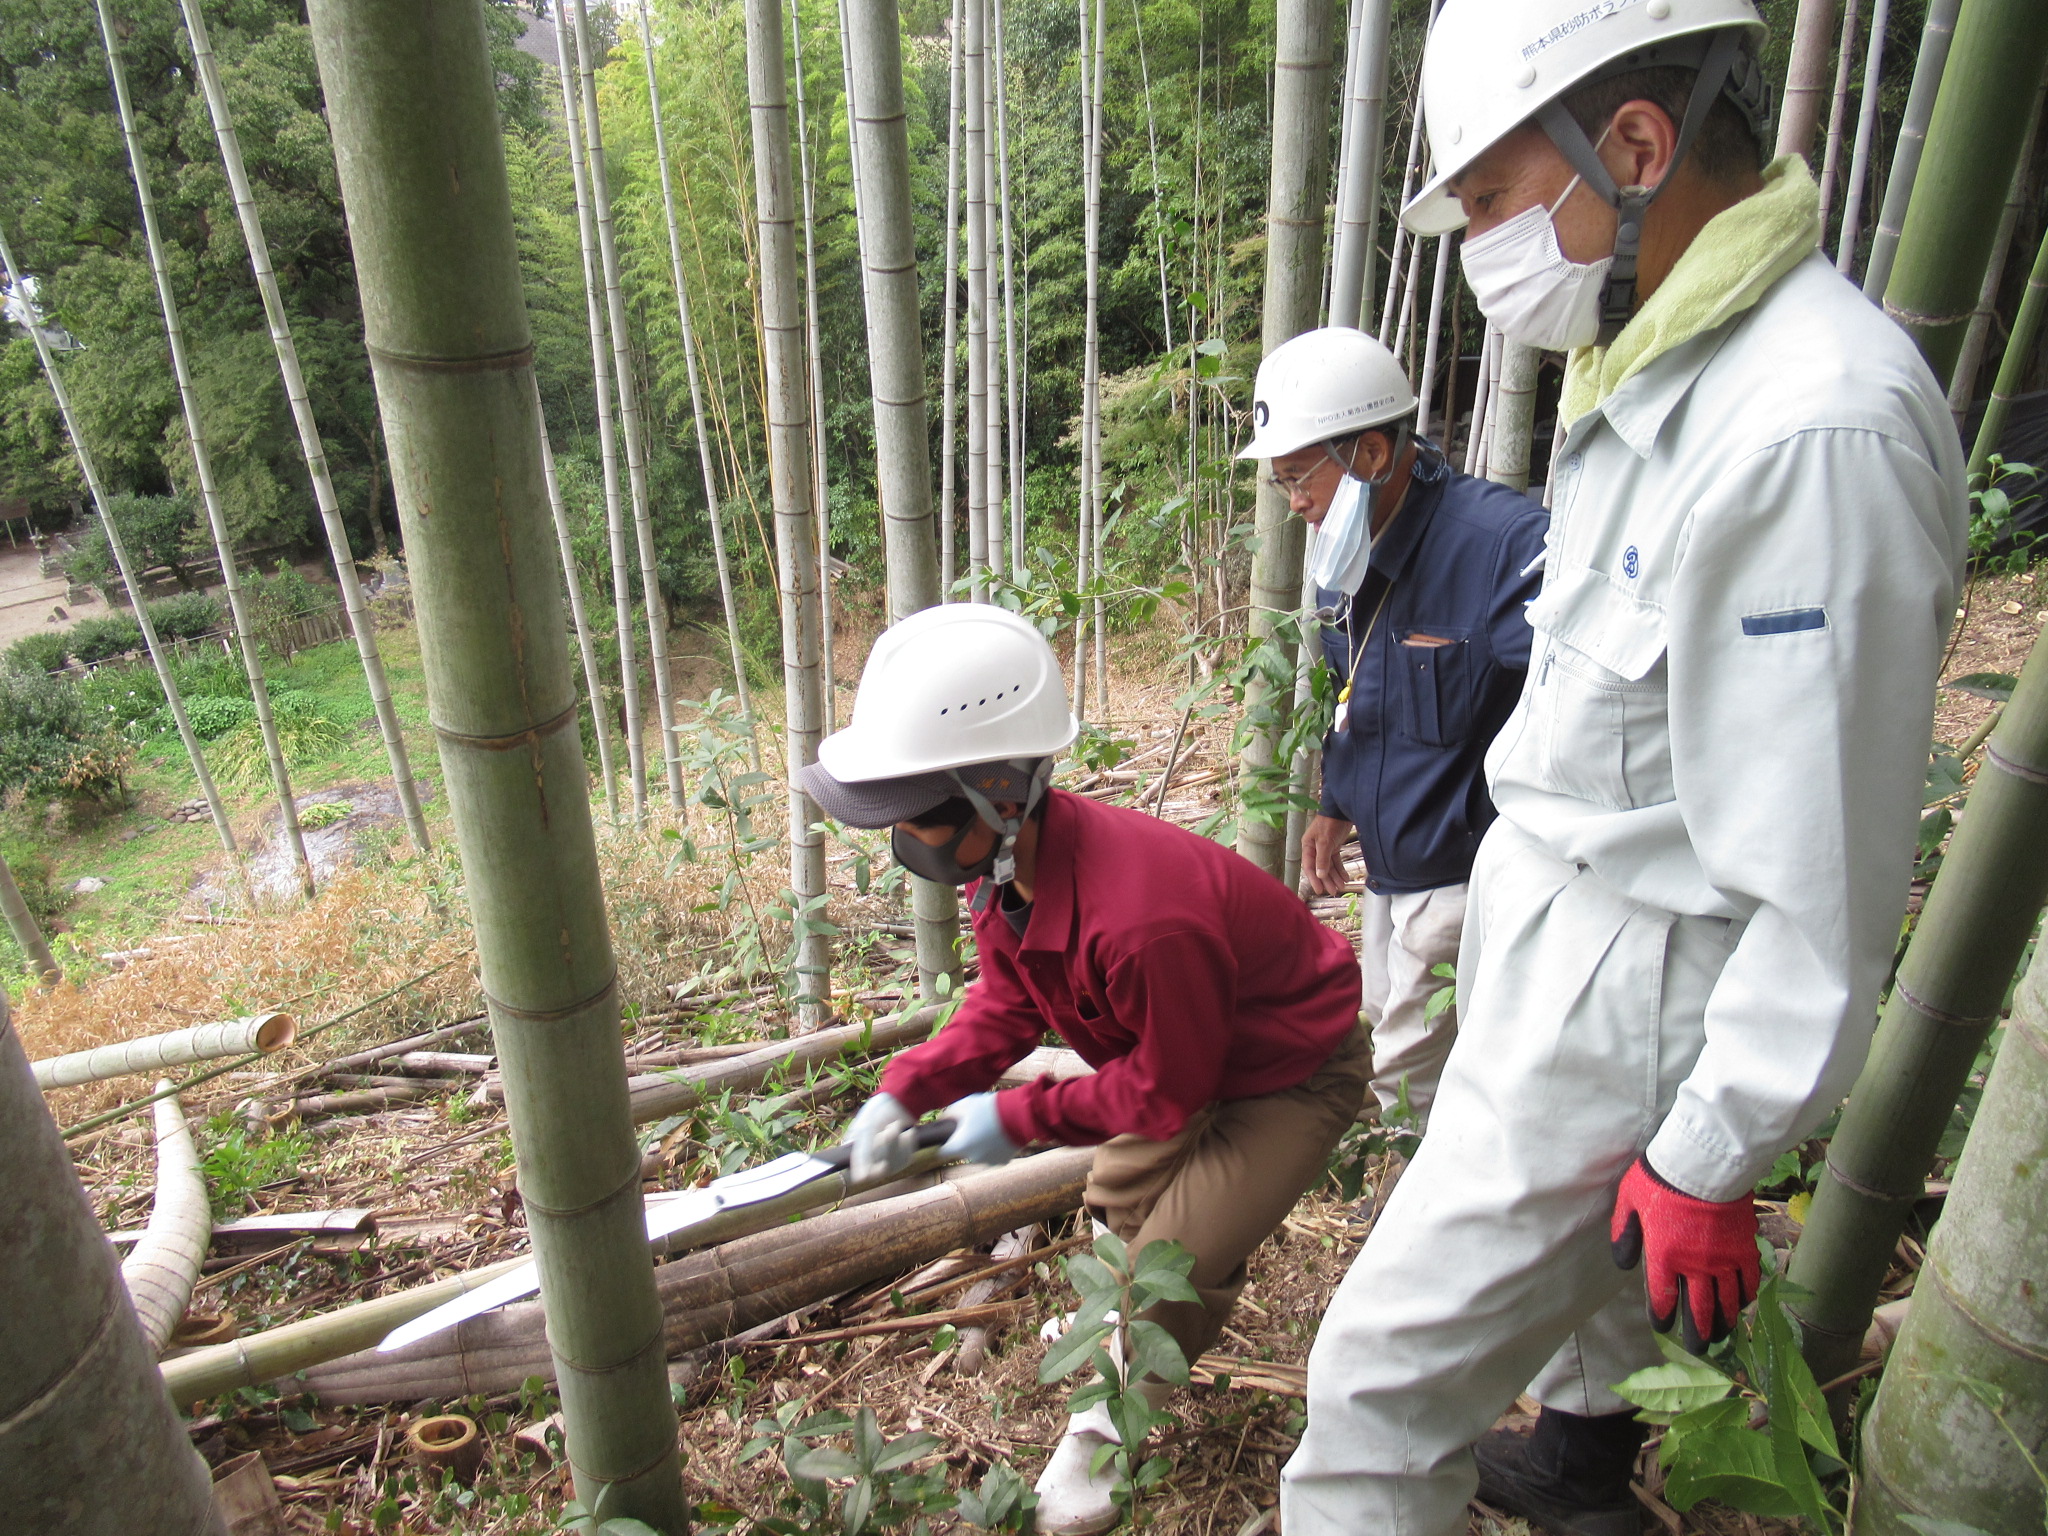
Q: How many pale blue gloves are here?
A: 2